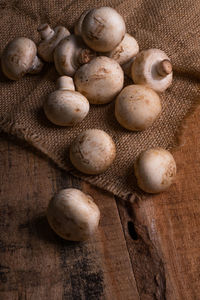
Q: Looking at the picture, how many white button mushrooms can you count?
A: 13